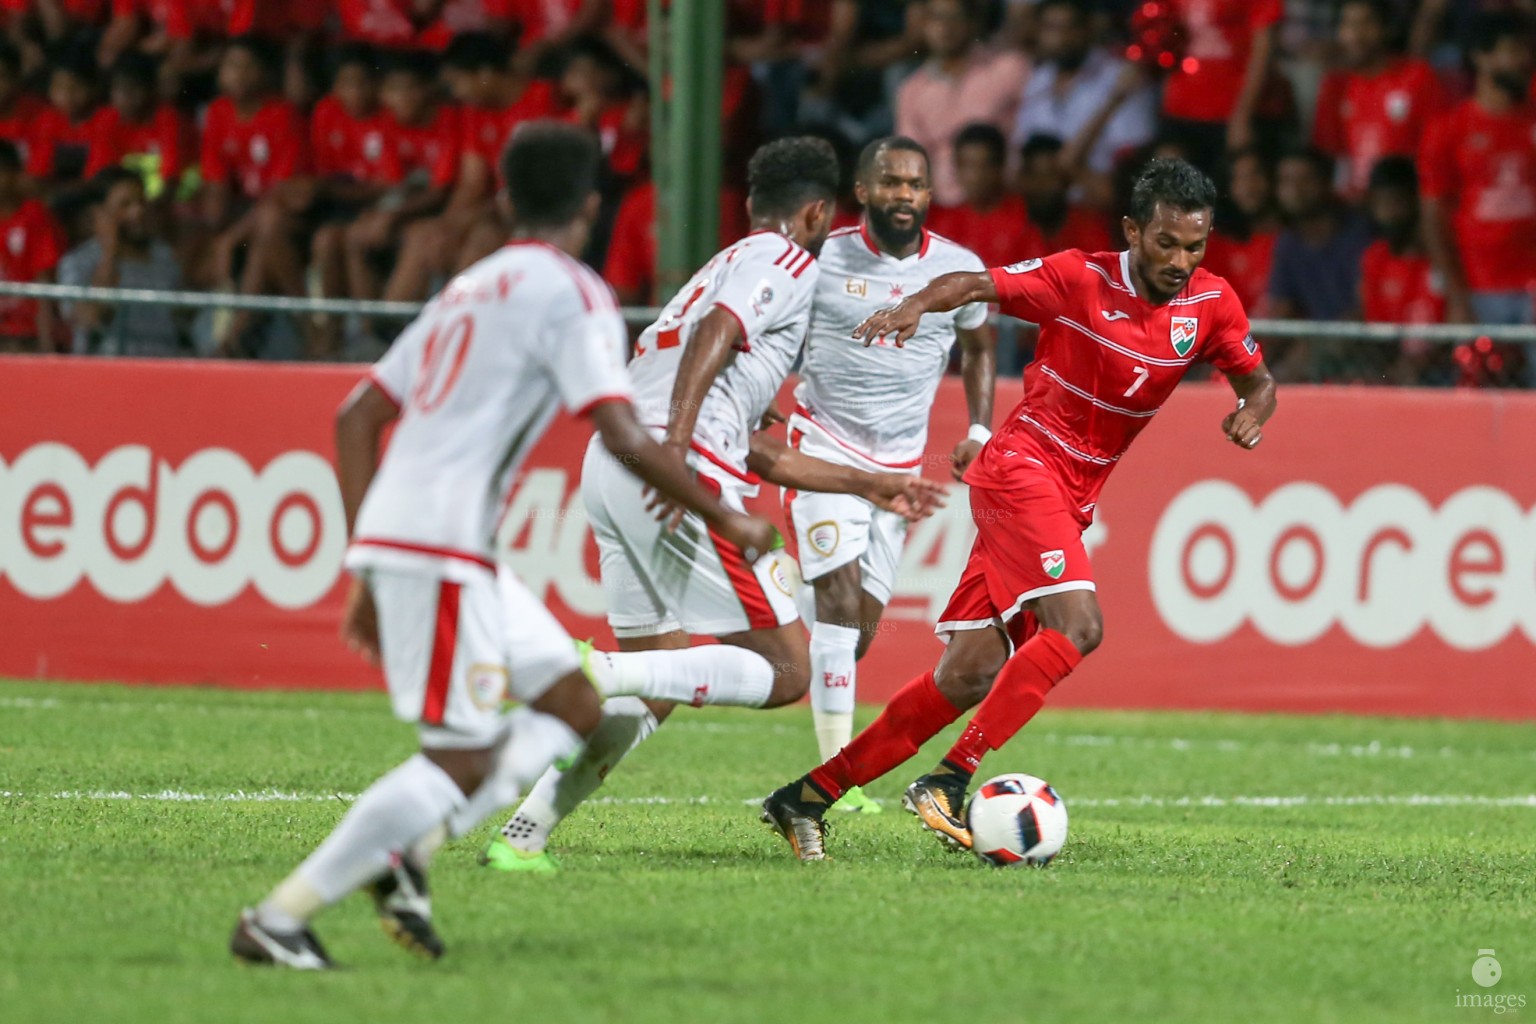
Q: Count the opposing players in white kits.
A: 3